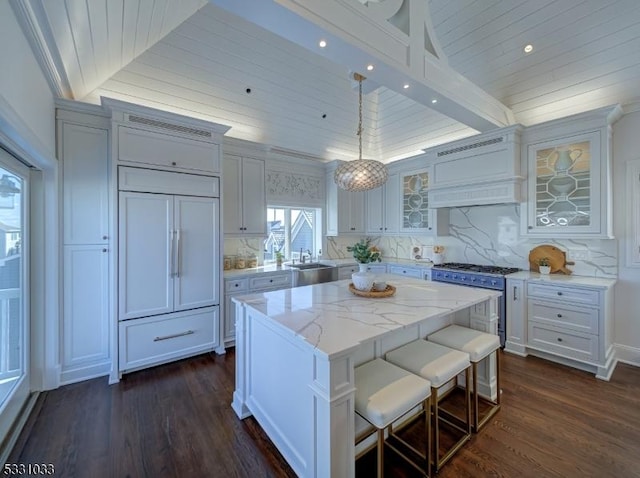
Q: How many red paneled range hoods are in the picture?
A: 0